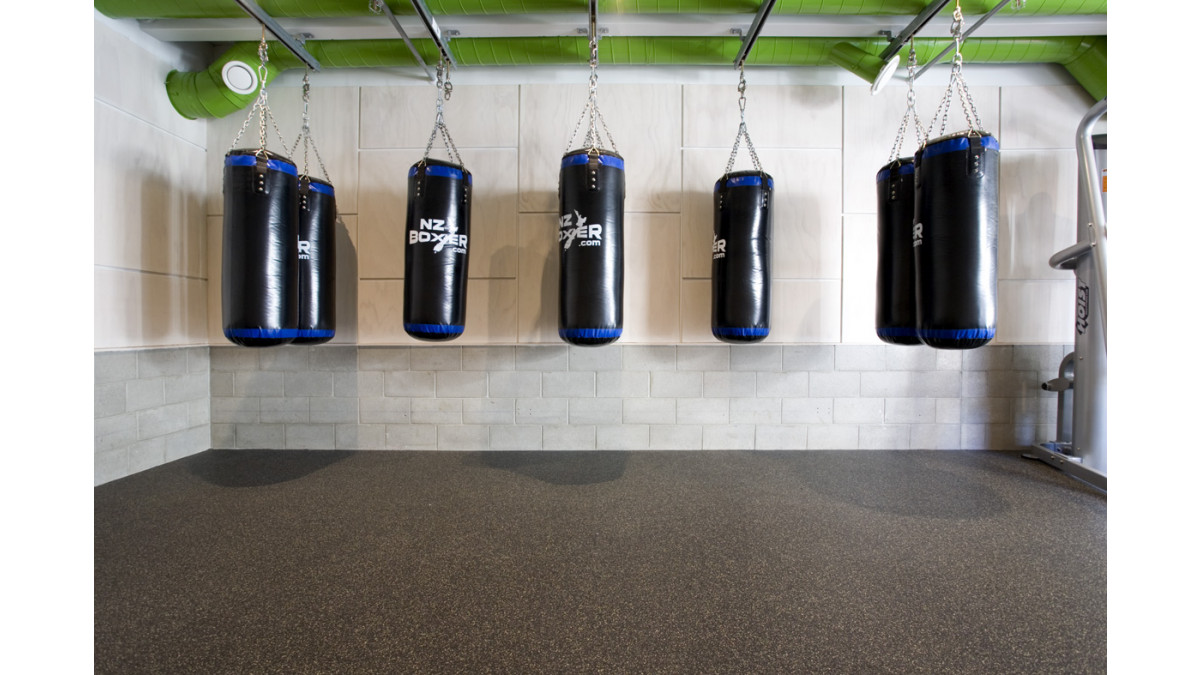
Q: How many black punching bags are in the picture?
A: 7